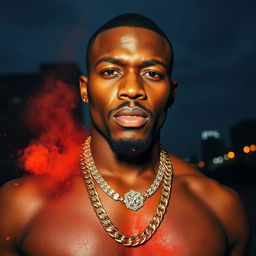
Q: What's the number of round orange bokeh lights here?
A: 4